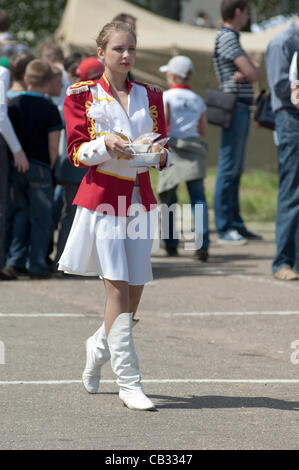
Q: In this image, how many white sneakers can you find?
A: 1